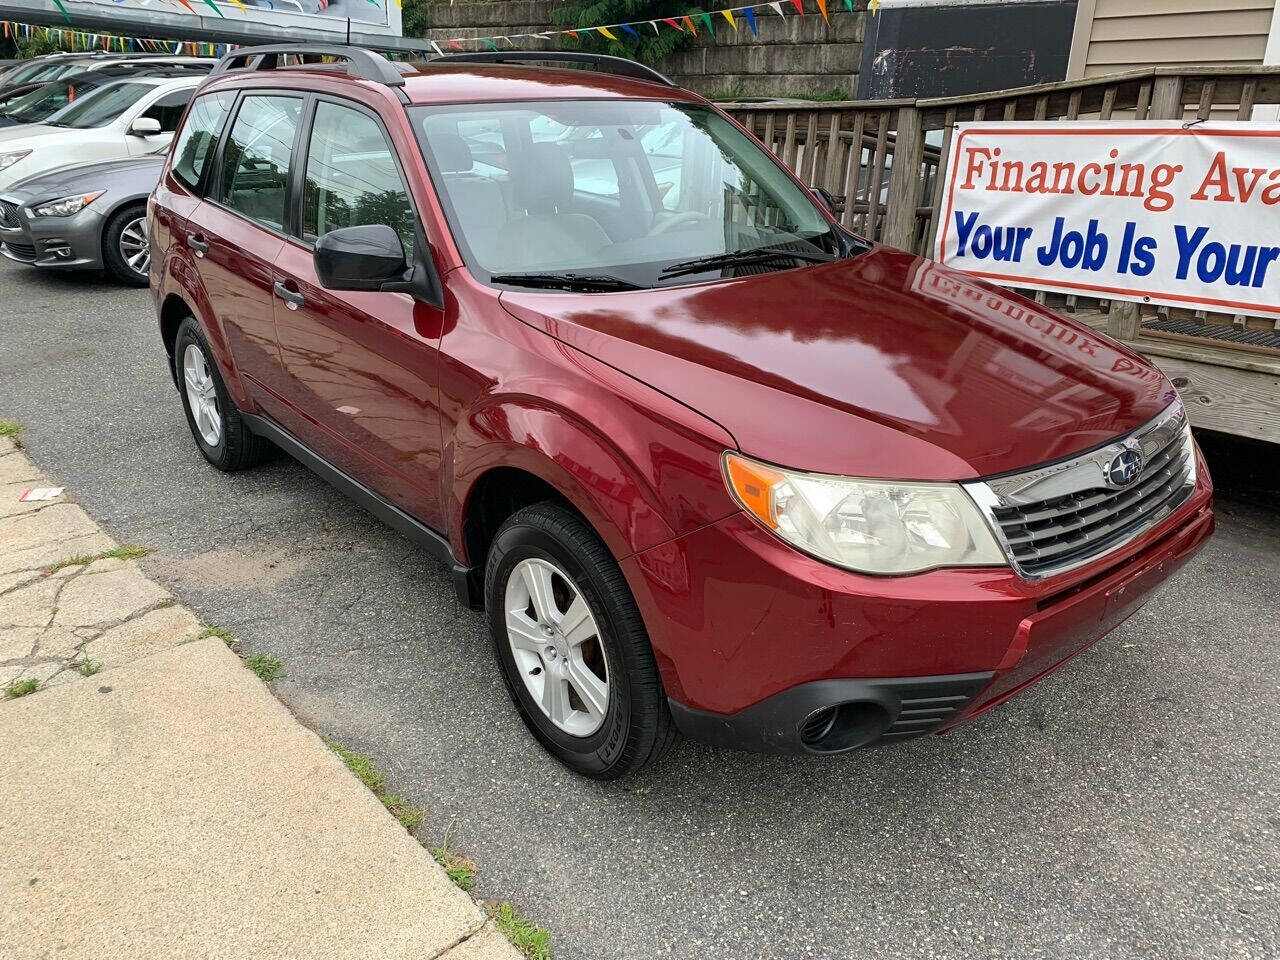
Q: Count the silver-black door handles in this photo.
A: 2